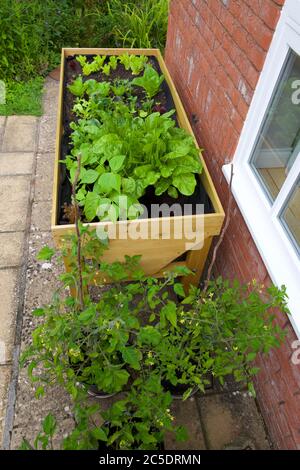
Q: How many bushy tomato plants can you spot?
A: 3